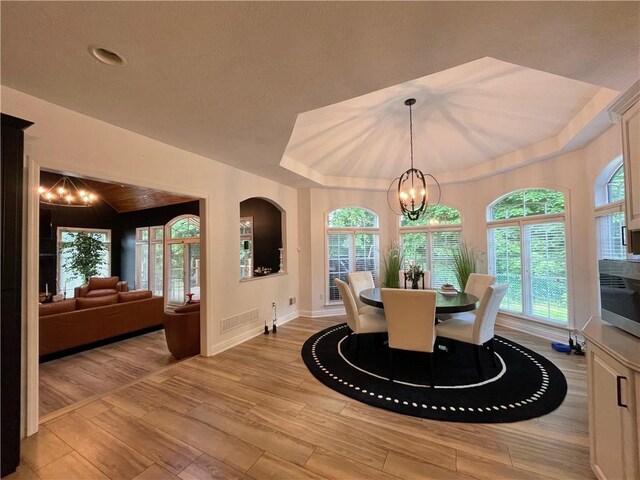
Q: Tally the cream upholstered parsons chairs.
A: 6